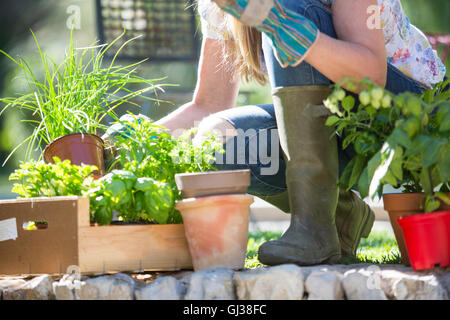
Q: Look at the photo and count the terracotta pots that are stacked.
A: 2